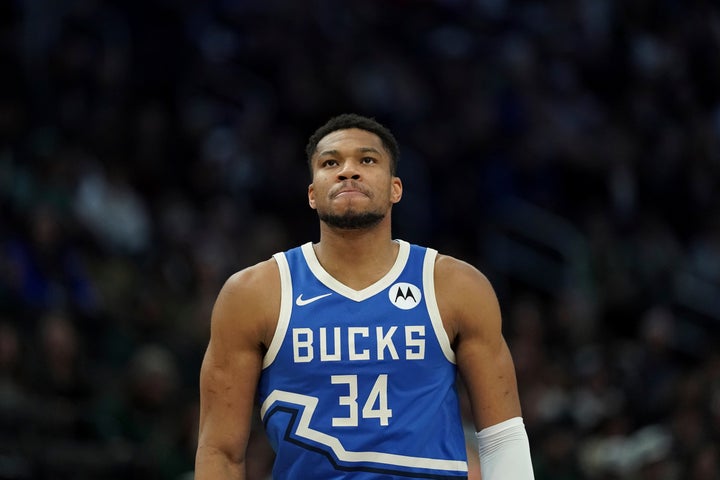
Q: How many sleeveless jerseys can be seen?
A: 1